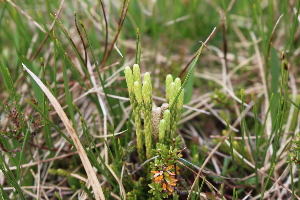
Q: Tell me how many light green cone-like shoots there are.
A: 11